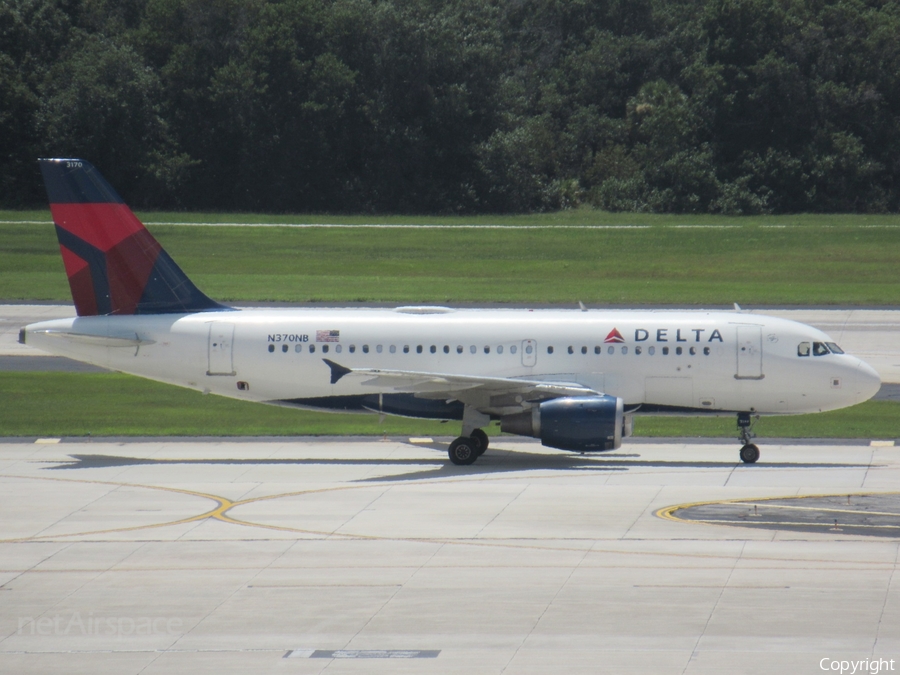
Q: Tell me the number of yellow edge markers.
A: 3